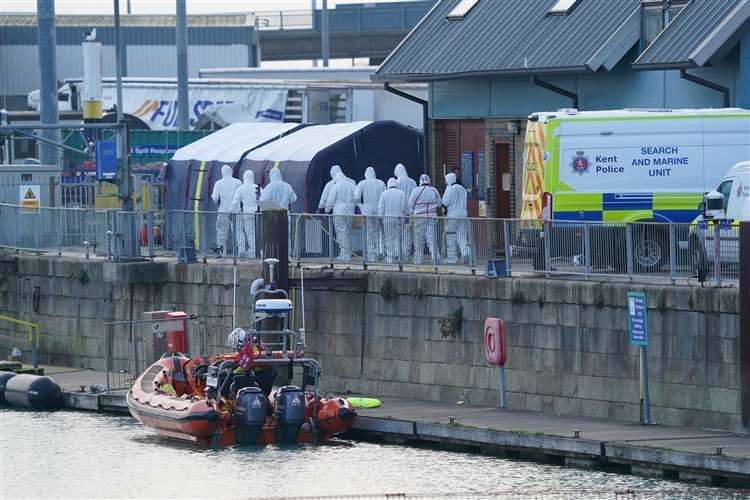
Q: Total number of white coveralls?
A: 10